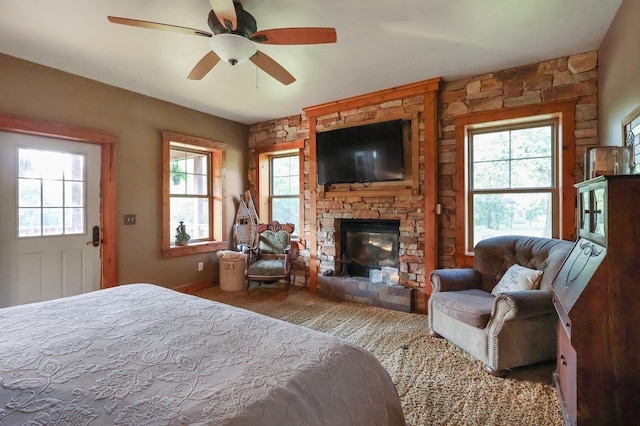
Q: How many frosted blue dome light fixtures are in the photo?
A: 0